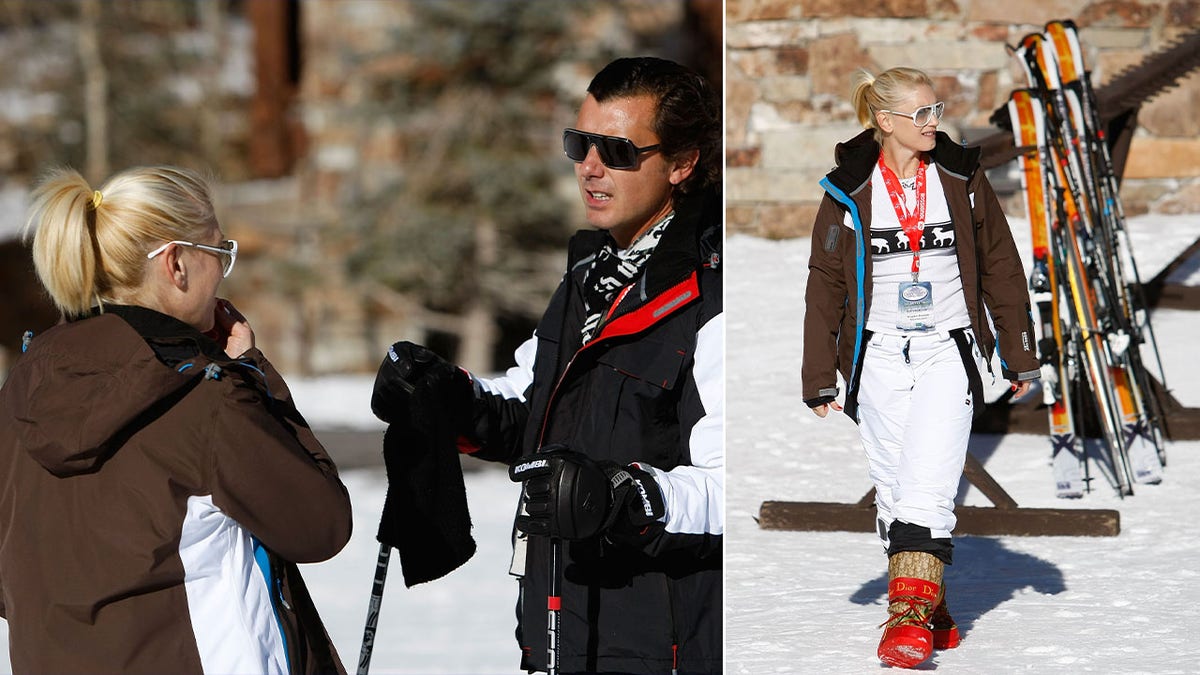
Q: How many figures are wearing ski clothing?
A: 3